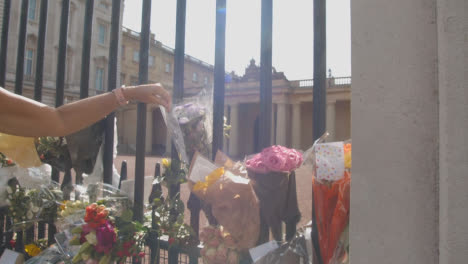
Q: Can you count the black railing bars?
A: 11